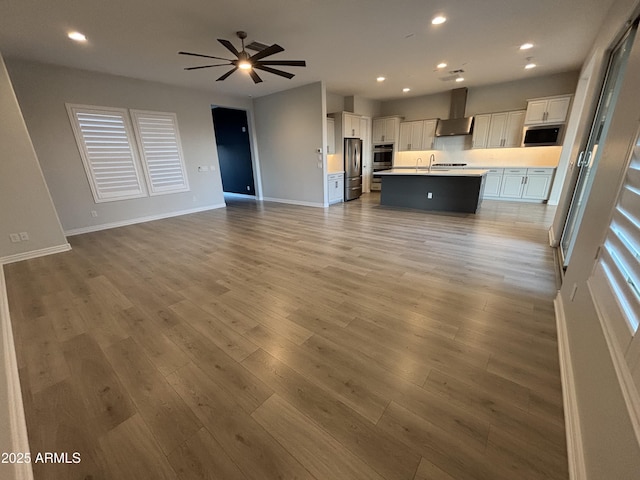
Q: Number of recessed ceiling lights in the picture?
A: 8